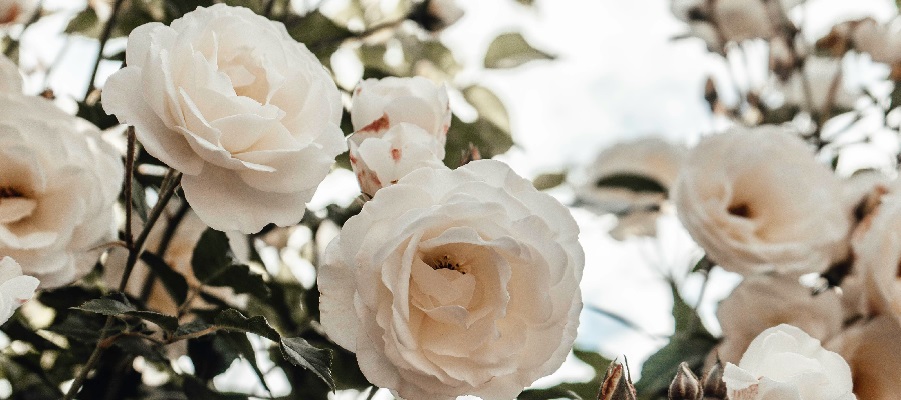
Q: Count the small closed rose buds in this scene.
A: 3